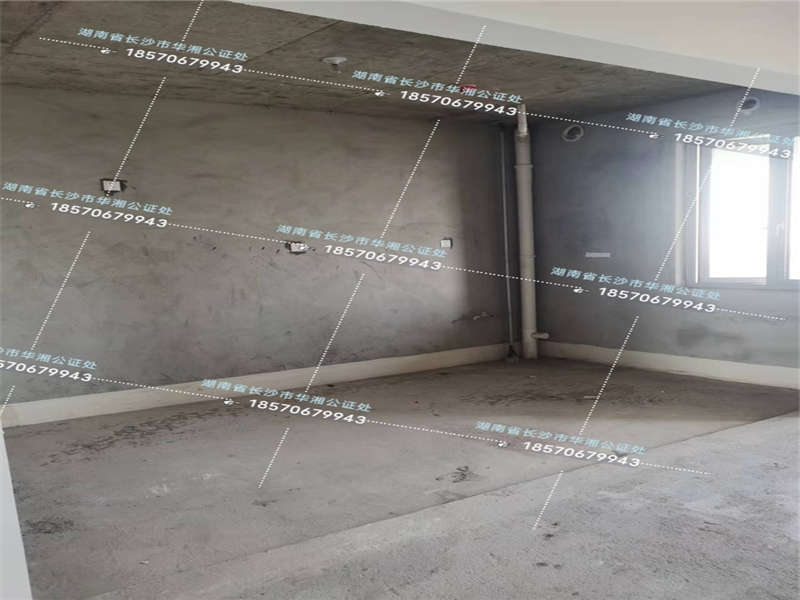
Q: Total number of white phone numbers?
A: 9